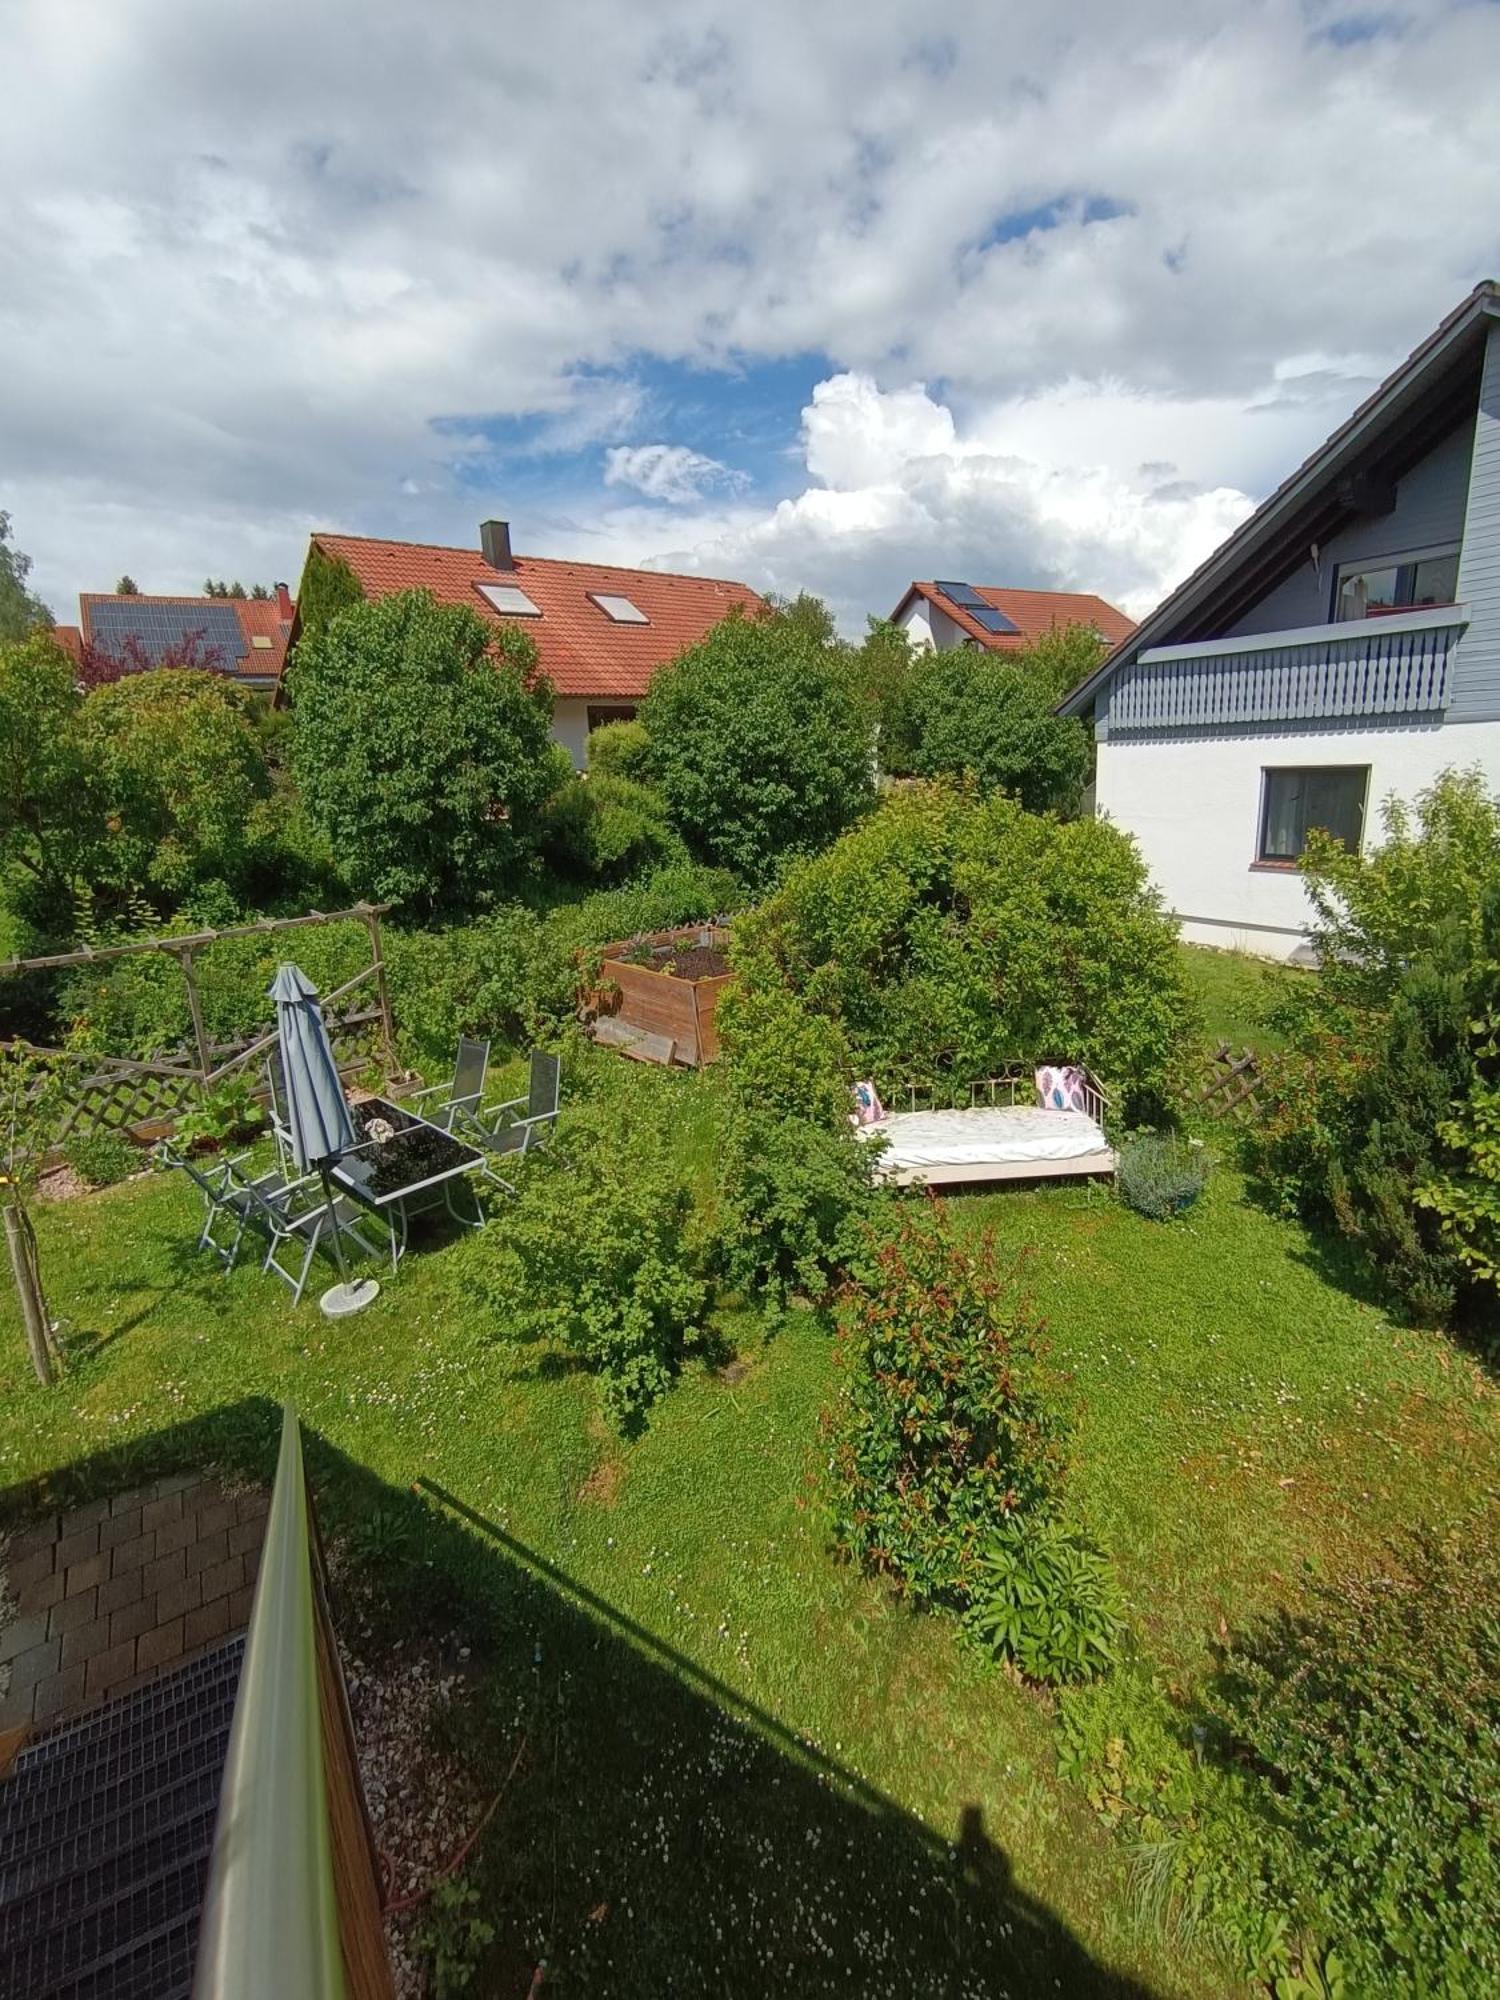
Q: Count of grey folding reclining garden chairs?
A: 5